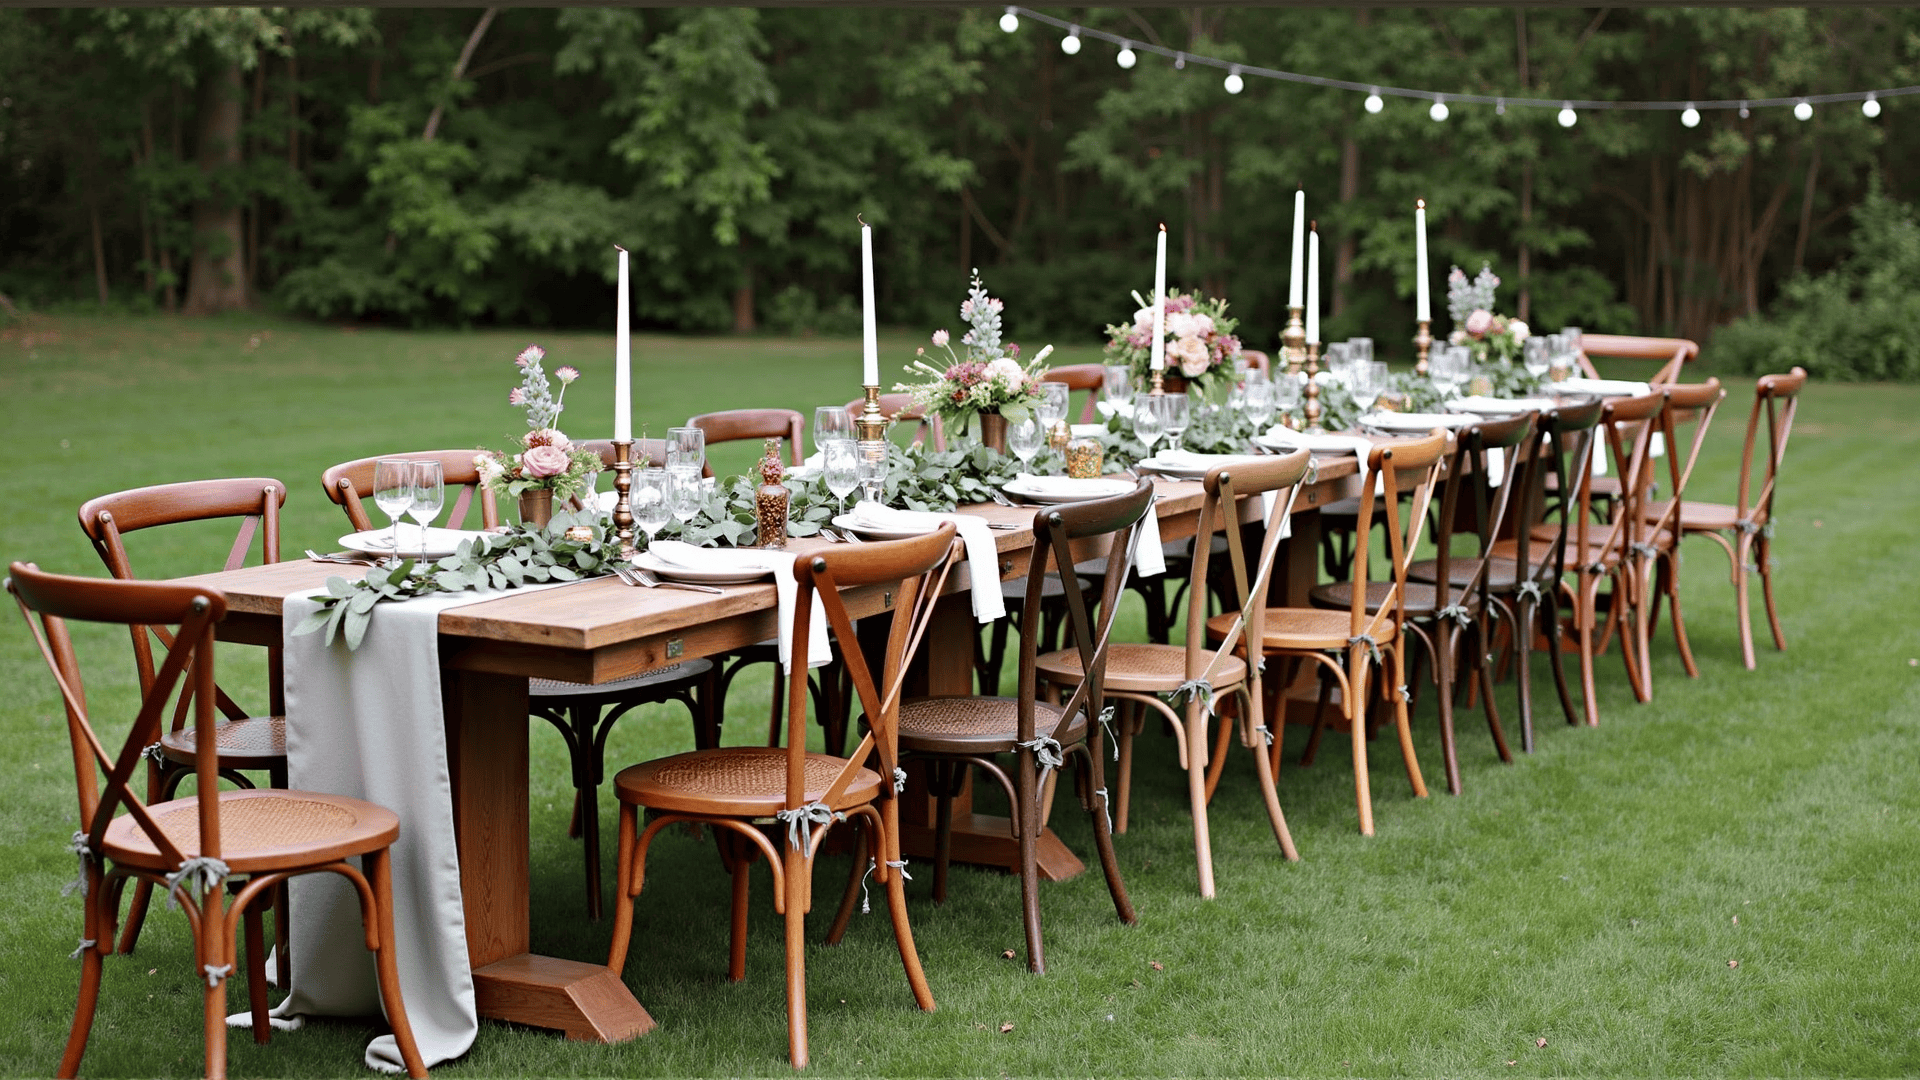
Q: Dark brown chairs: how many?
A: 3